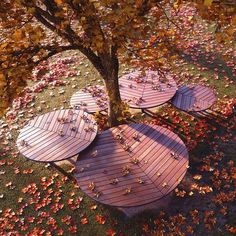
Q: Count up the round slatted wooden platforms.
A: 5